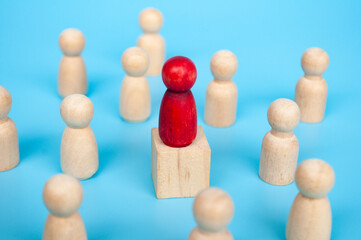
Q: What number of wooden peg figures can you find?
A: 12